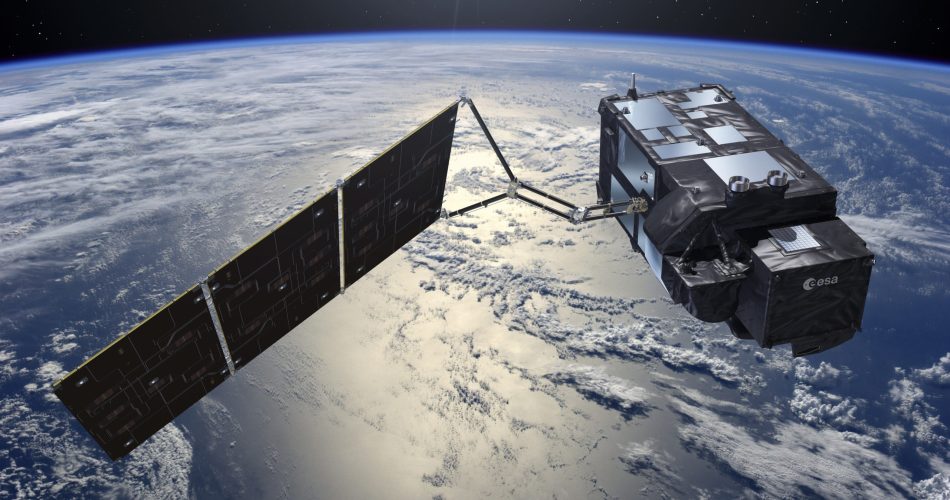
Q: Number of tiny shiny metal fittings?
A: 15